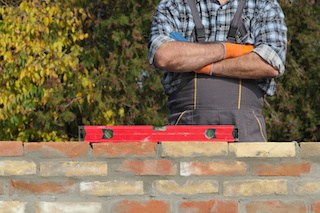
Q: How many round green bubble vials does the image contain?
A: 2